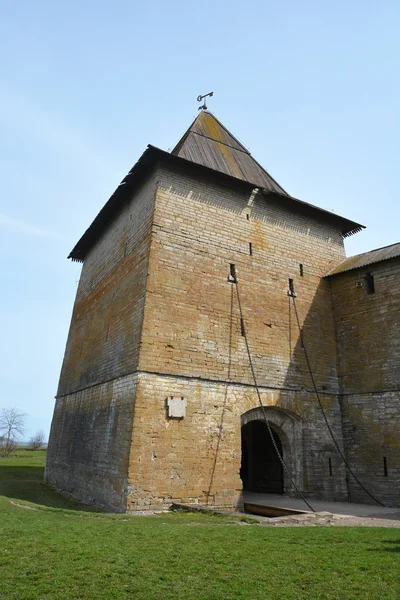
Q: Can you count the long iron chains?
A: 2